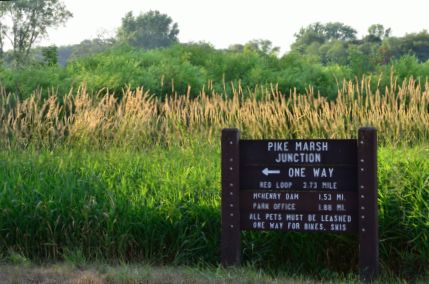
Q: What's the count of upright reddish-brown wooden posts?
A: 2